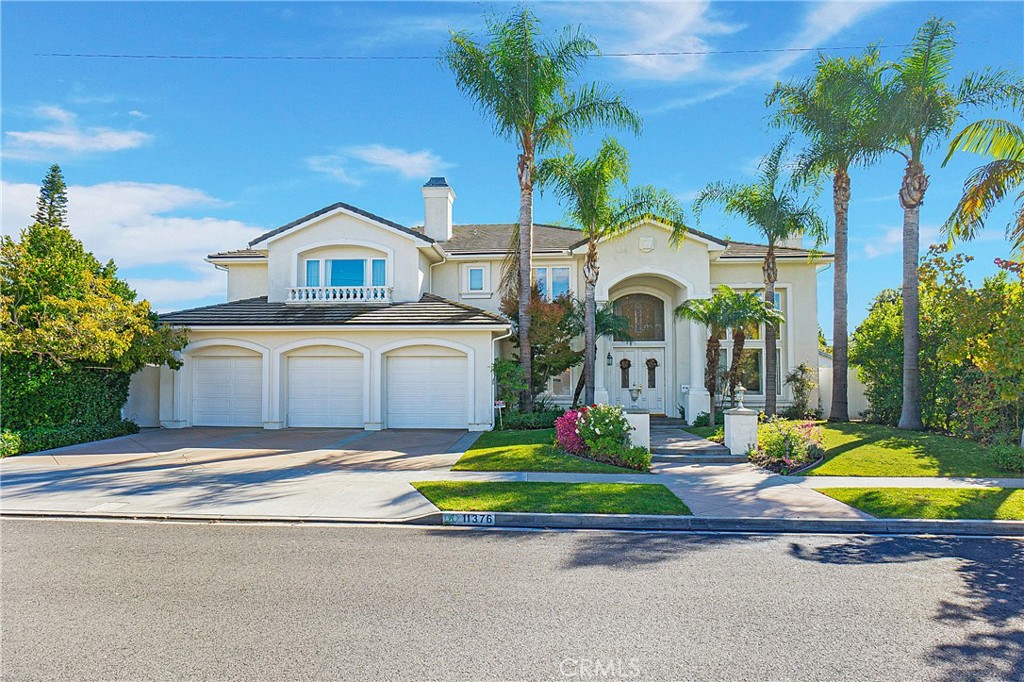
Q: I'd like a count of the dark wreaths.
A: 2